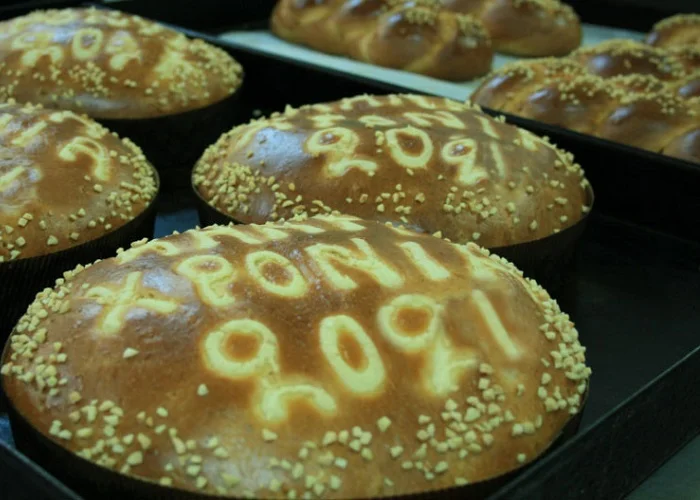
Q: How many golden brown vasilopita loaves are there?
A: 4